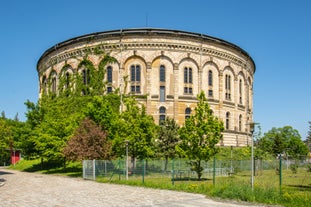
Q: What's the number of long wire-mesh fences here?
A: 1